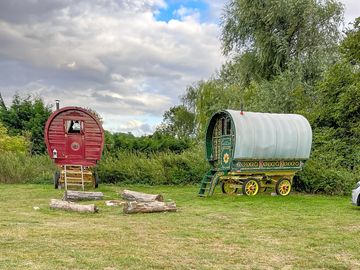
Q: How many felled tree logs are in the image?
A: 4